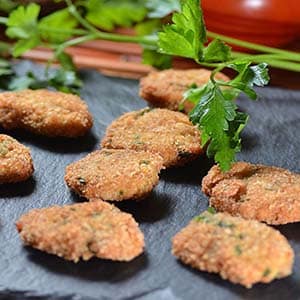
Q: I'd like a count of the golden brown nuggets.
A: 8